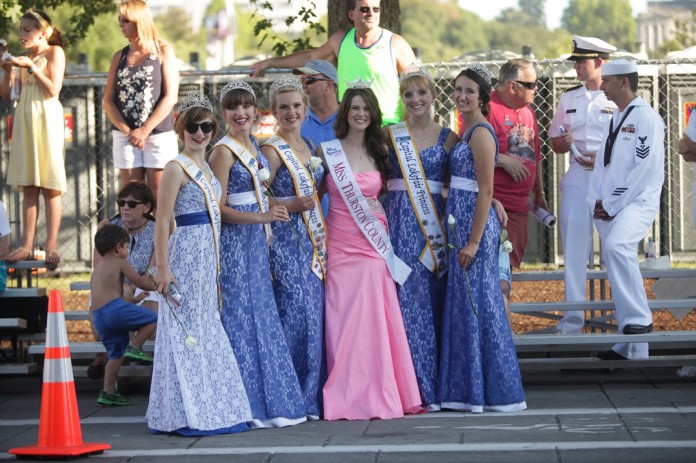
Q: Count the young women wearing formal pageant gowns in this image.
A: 6